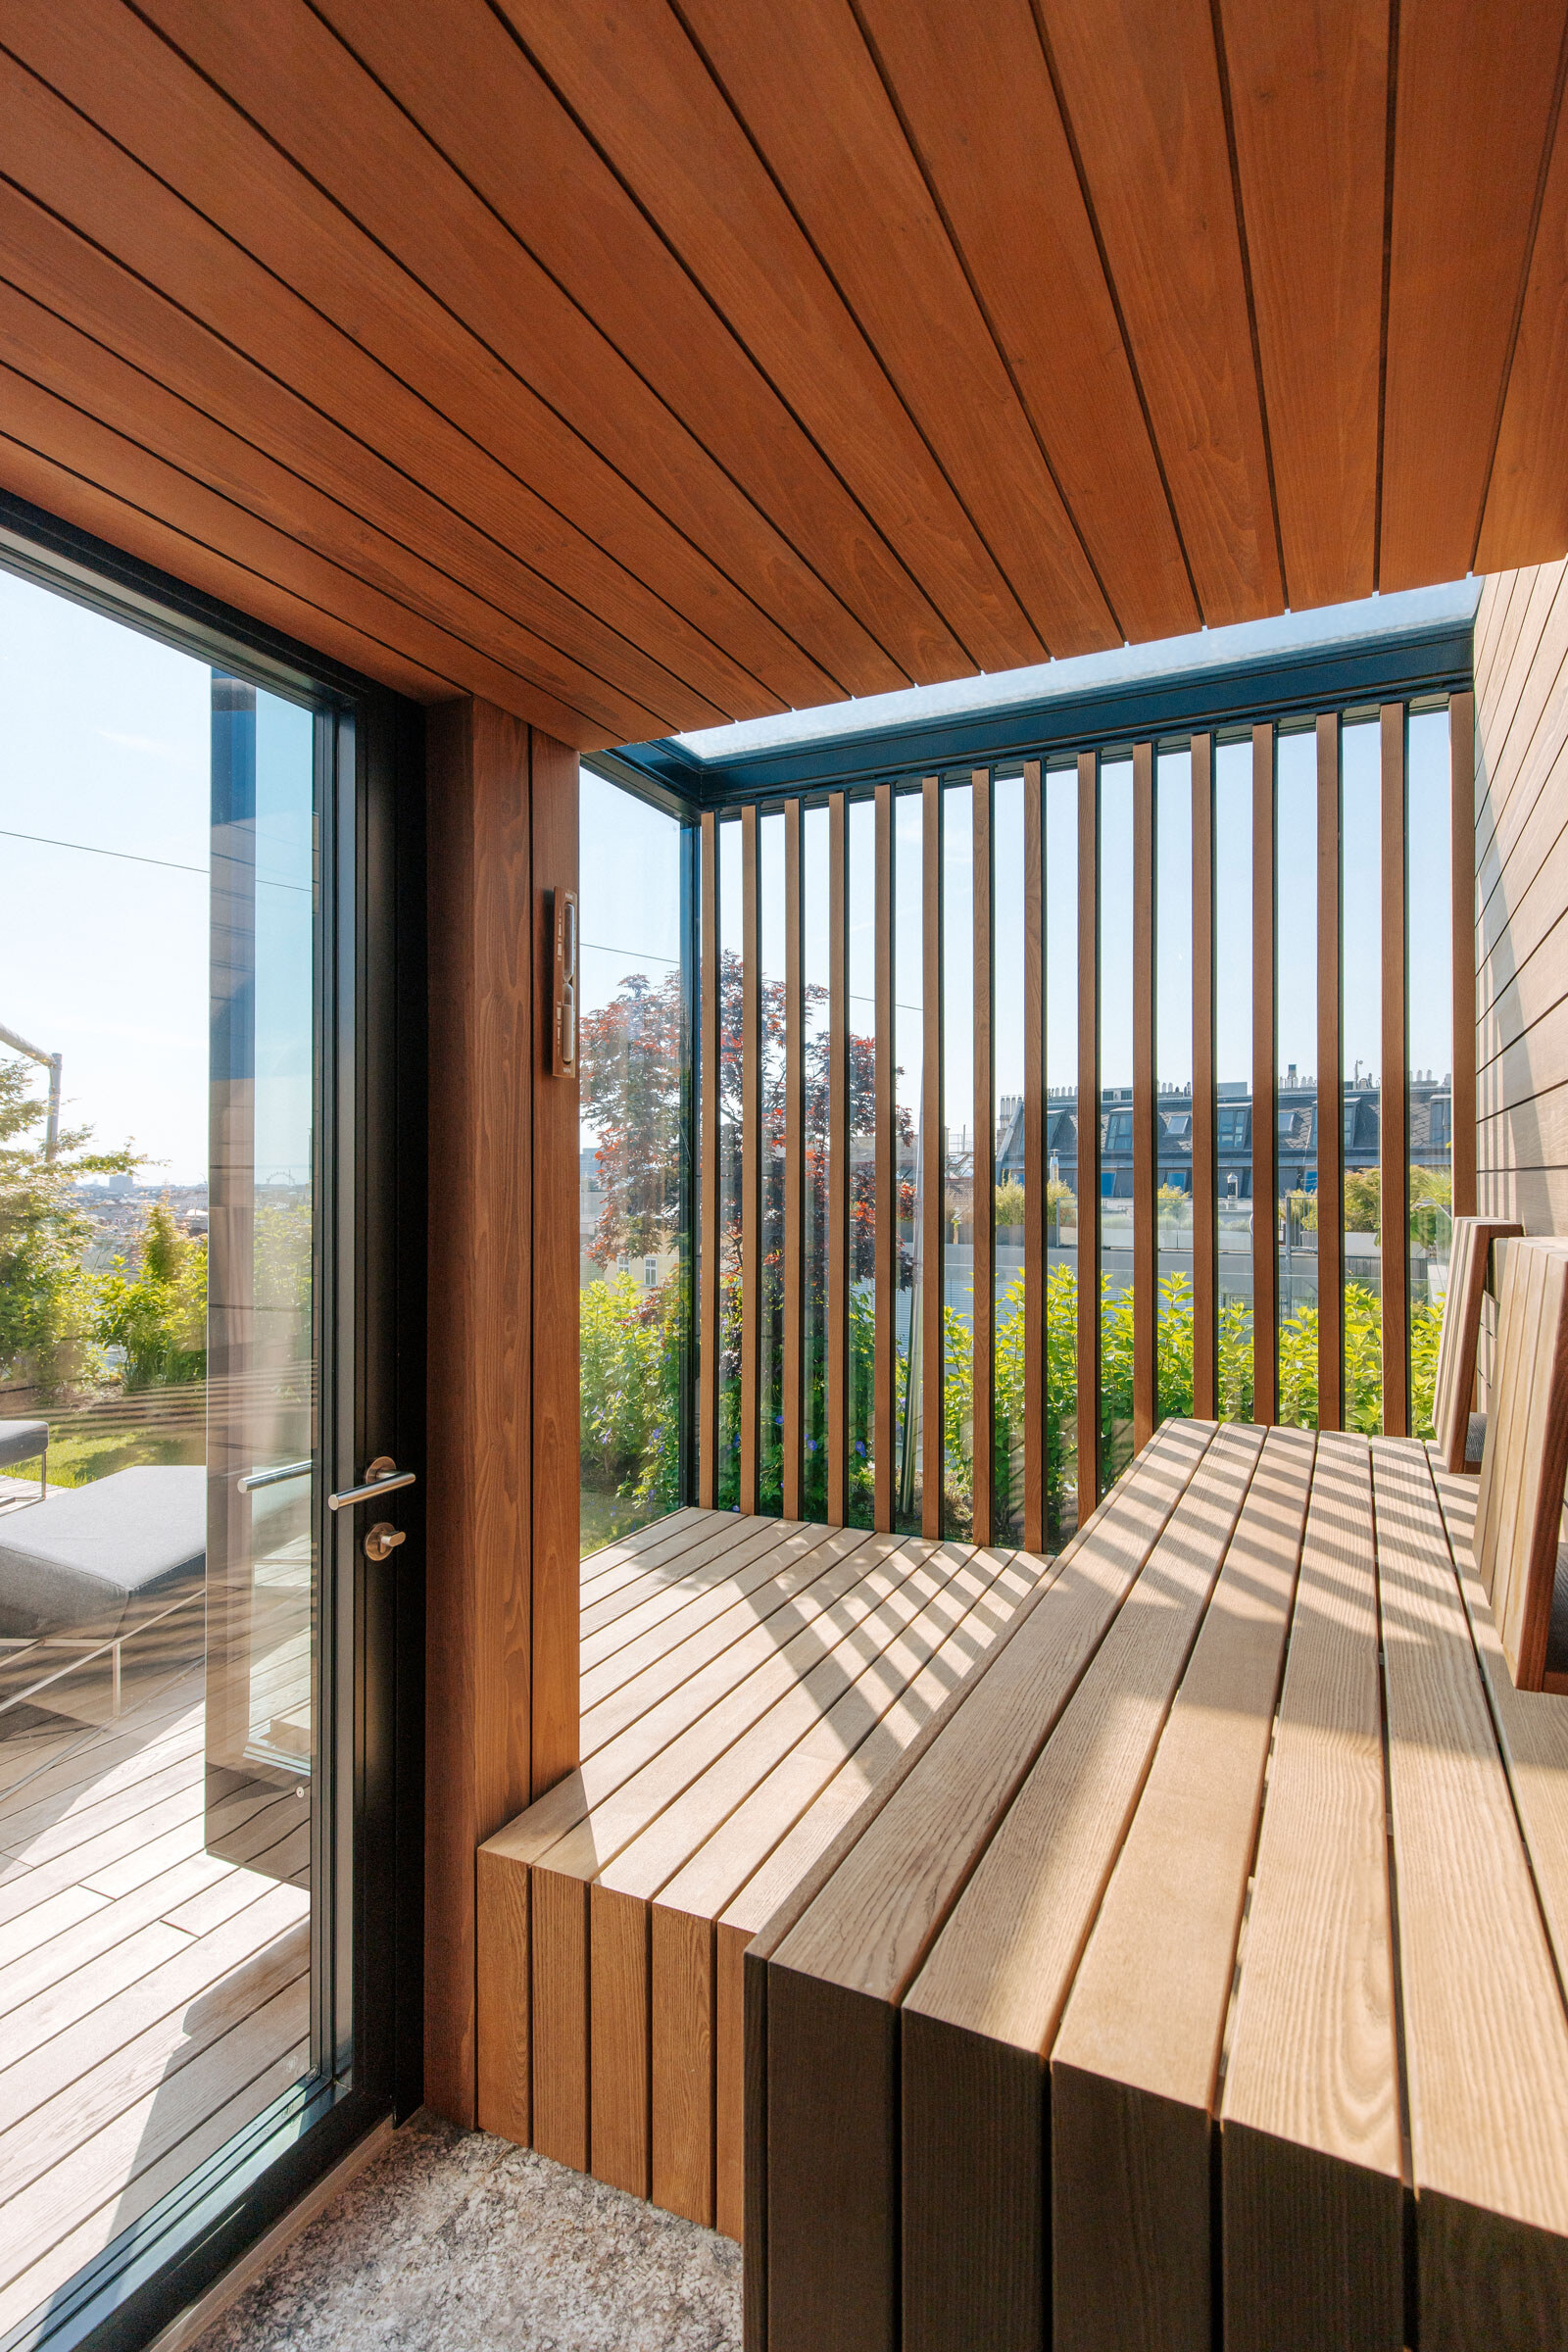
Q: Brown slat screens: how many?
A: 15